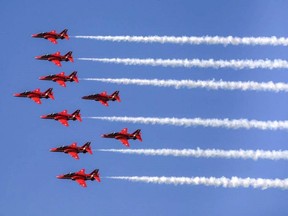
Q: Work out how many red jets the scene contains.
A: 9